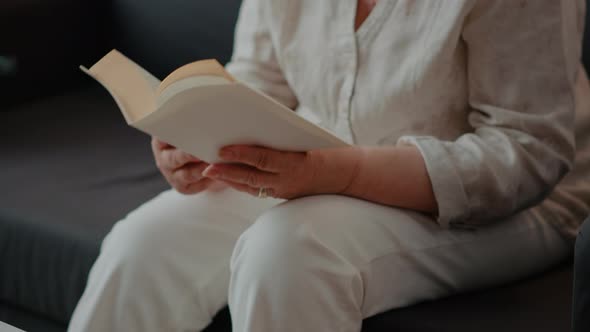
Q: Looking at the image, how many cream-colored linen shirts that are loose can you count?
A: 1